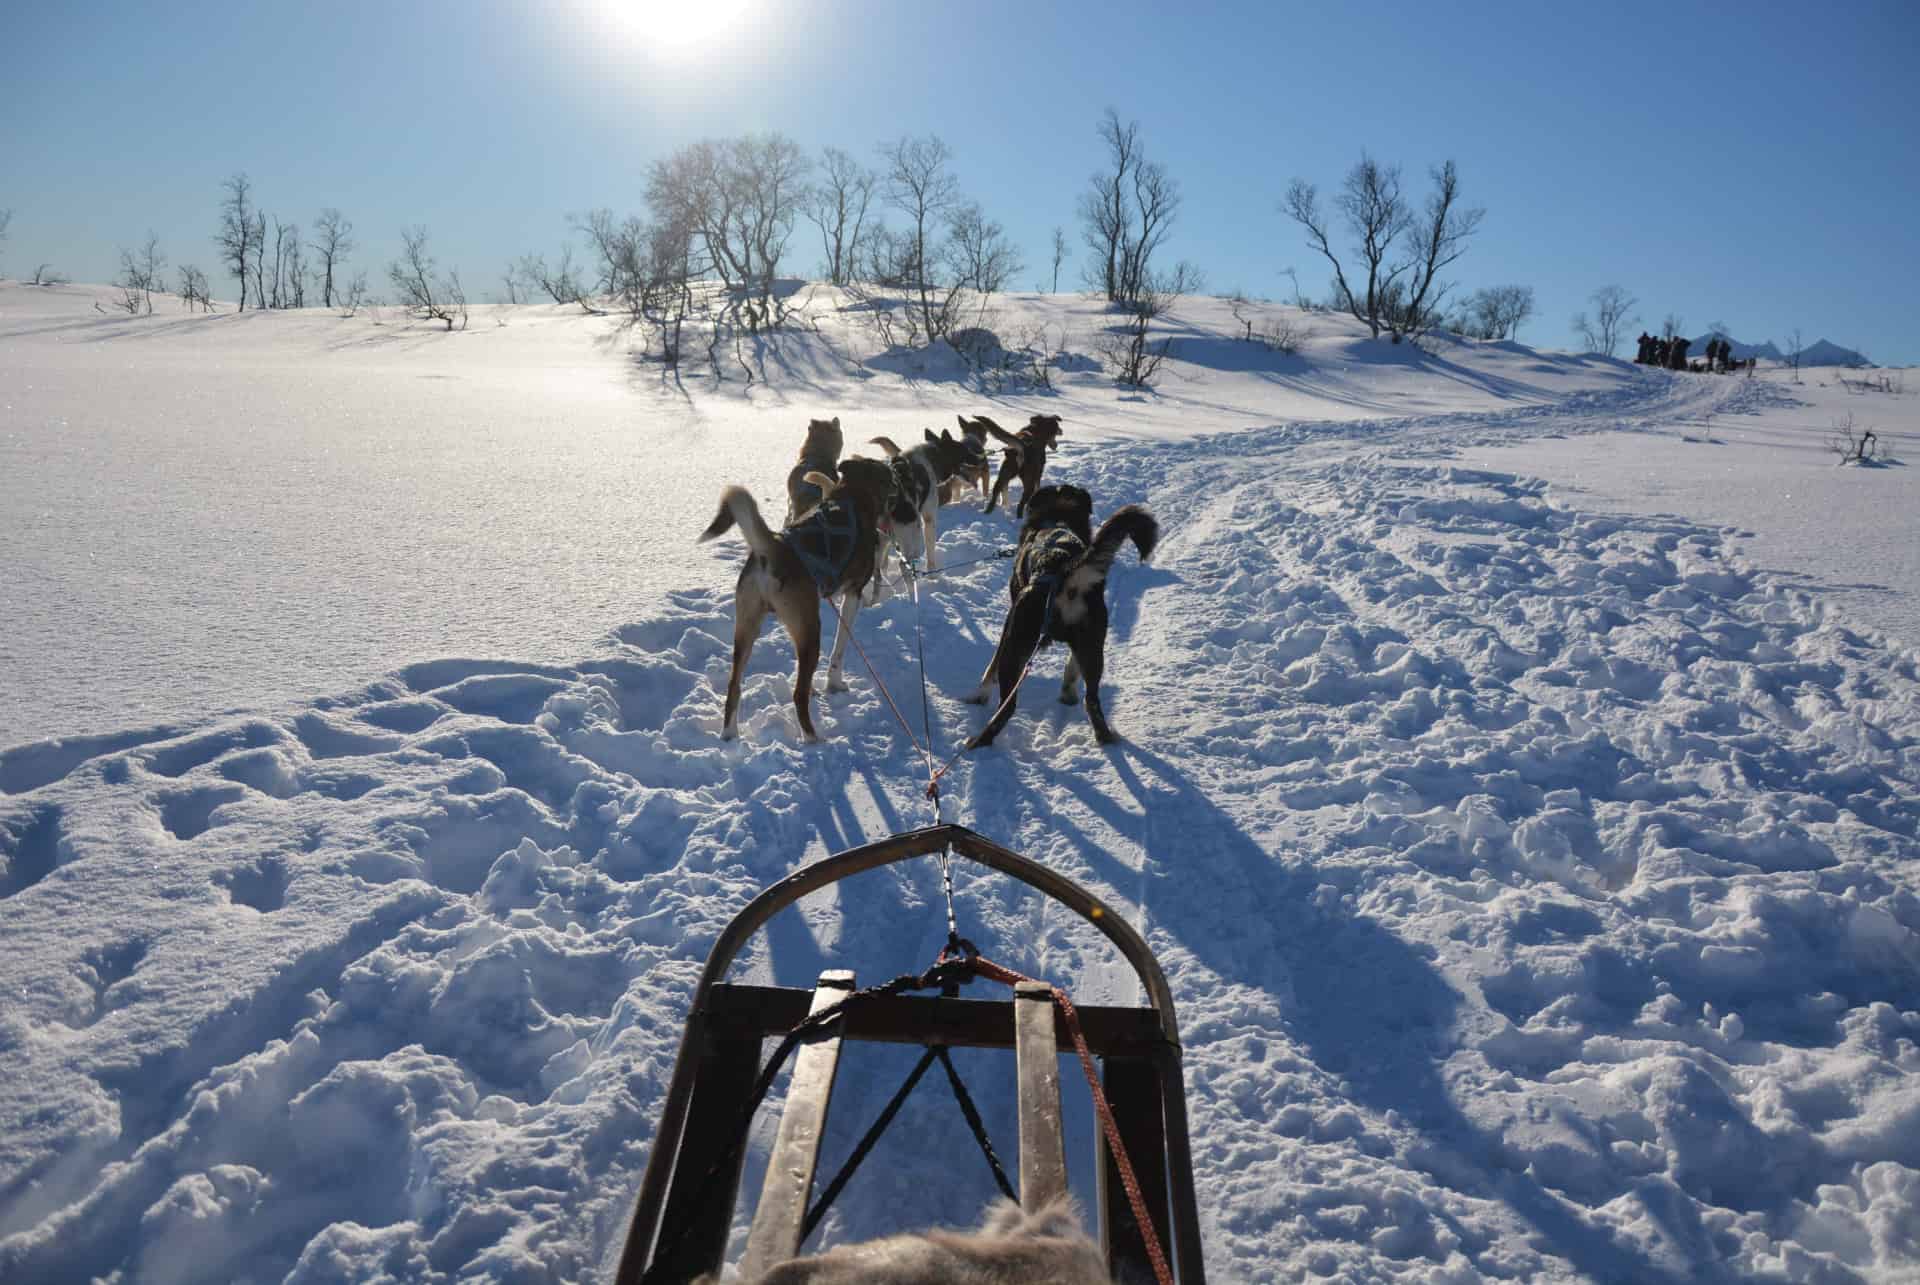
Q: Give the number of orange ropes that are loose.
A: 1